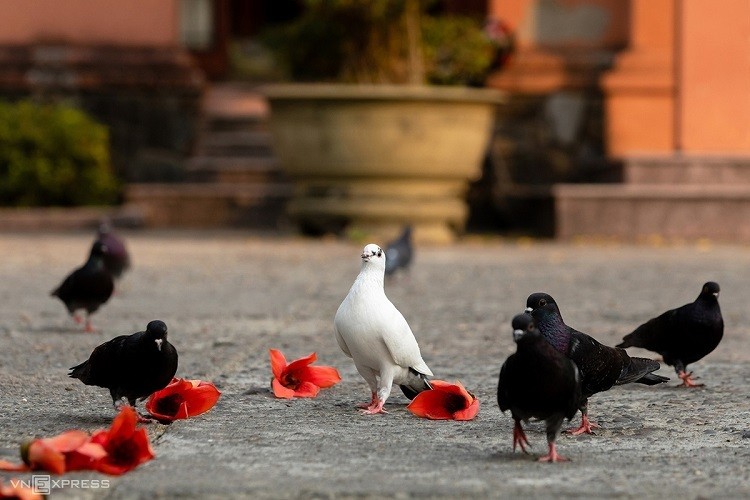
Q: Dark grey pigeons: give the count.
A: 7